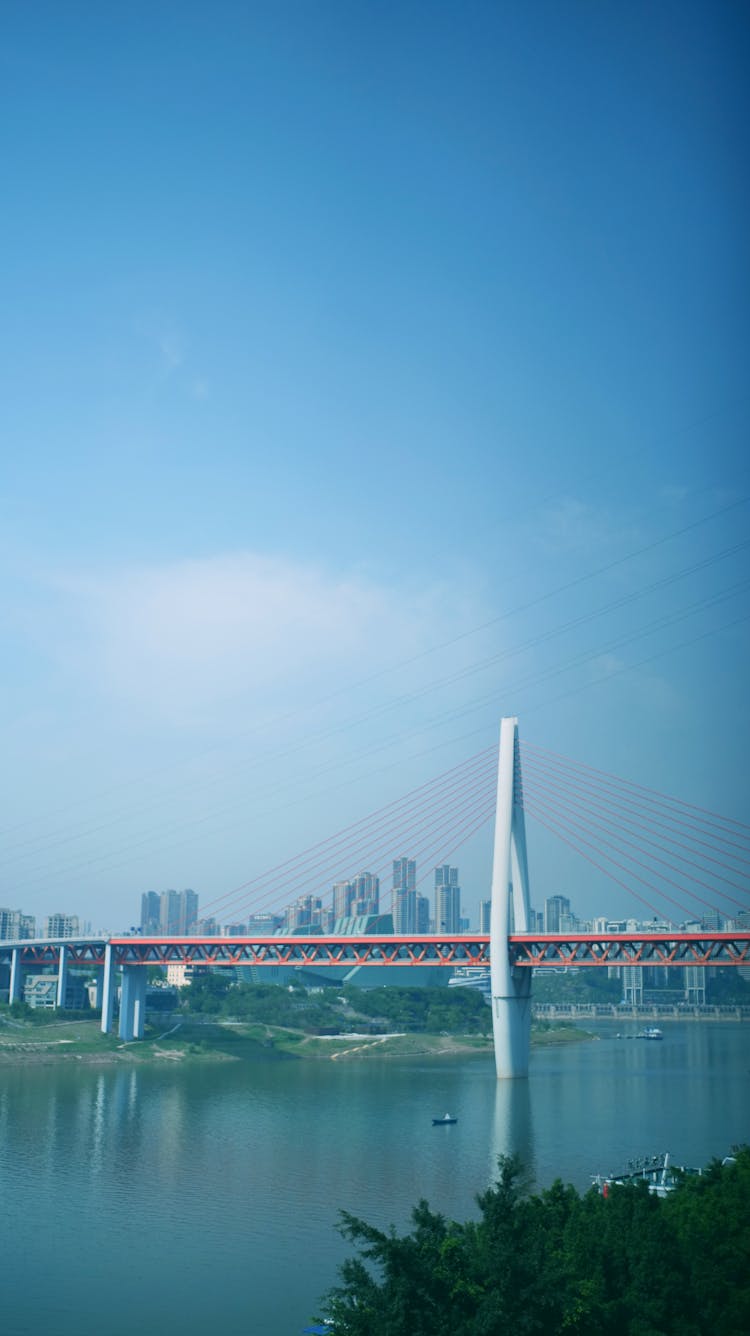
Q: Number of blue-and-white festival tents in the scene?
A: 0